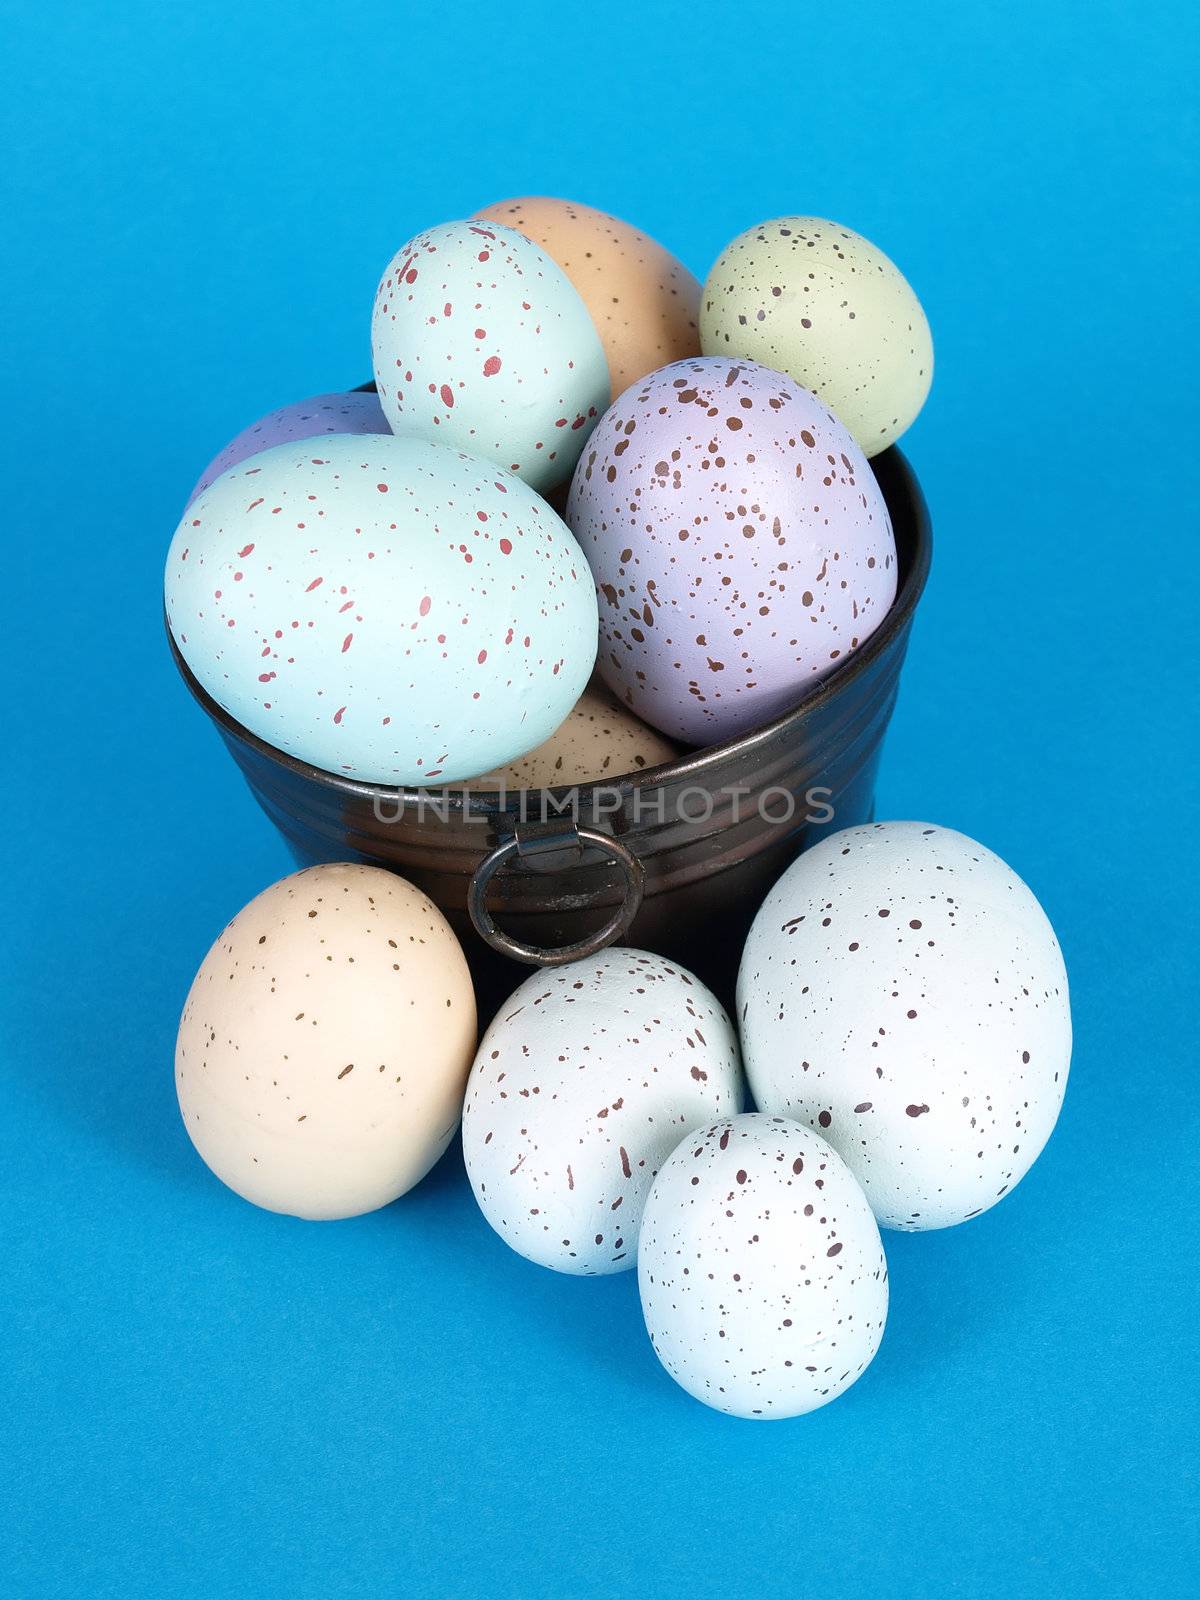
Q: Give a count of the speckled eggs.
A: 11